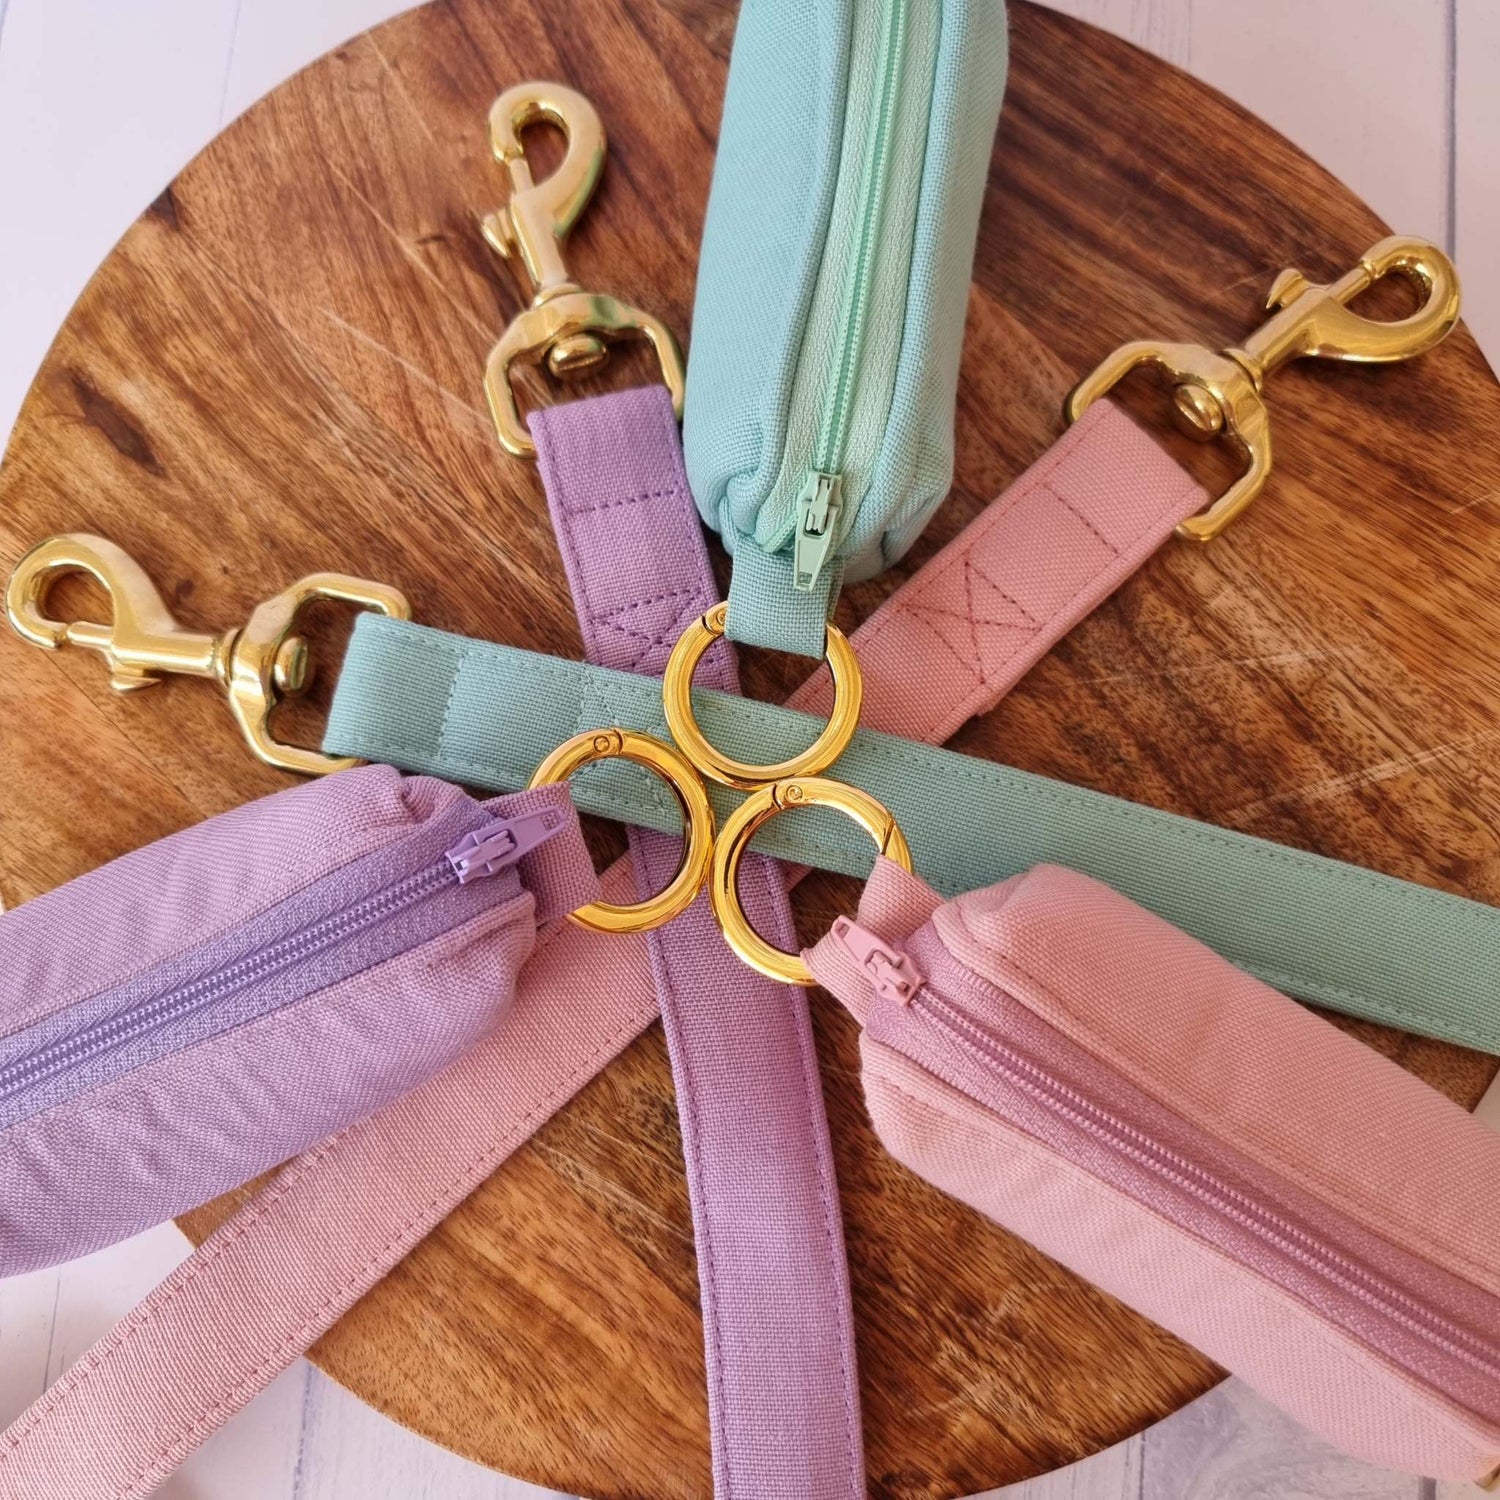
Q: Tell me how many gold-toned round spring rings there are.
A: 3